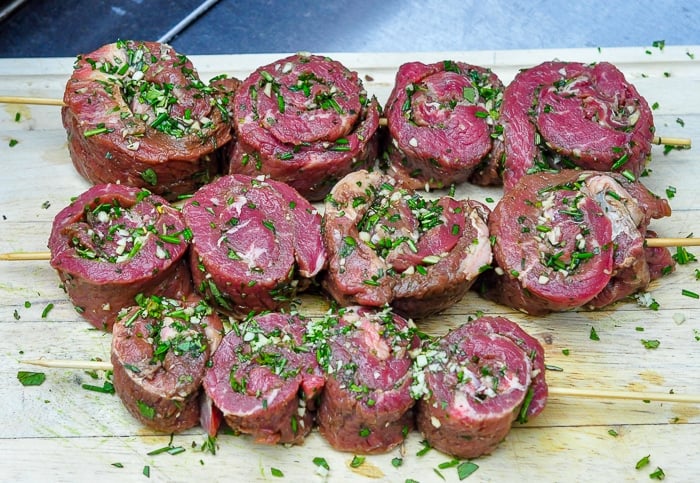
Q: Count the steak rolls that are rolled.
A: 12